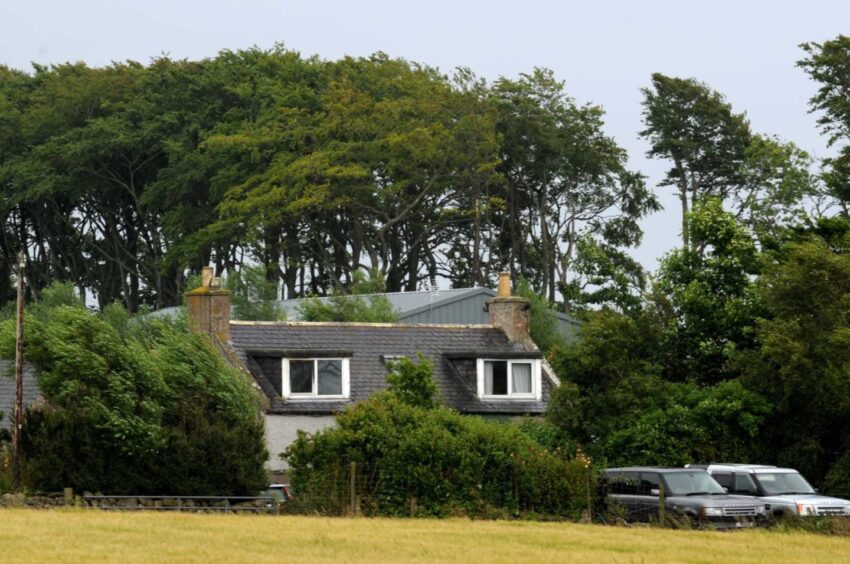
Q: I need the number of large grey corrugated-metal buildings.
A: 1